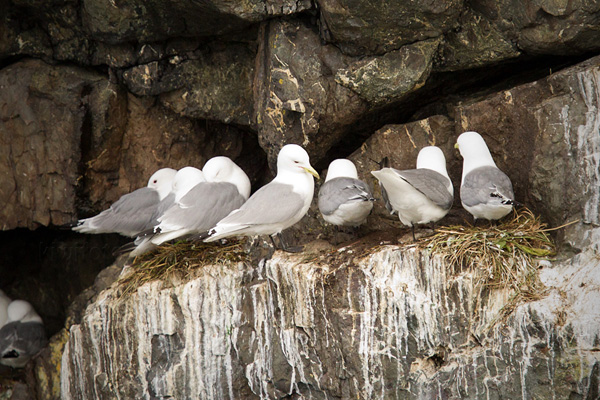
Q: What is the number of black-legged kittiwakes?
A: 9